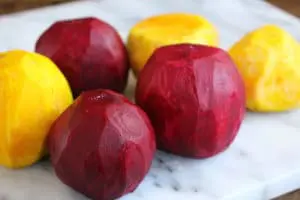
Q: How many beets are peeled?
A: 6